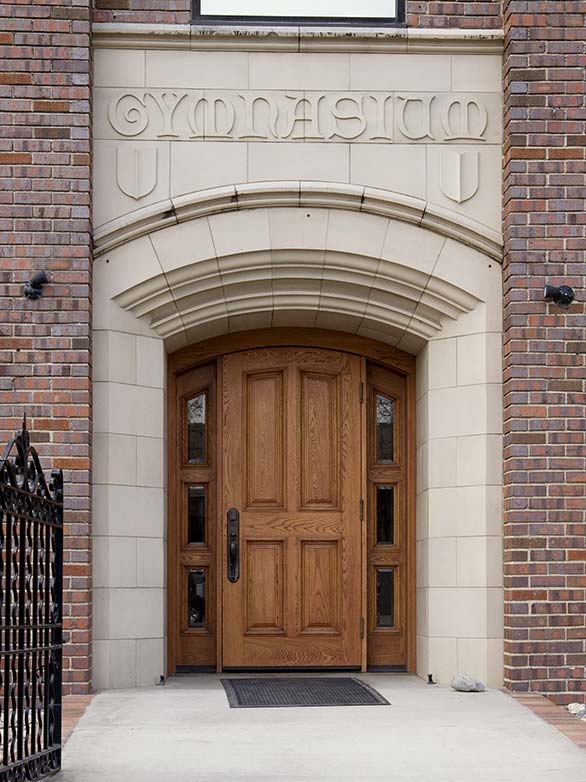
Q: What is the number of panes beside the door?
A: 6